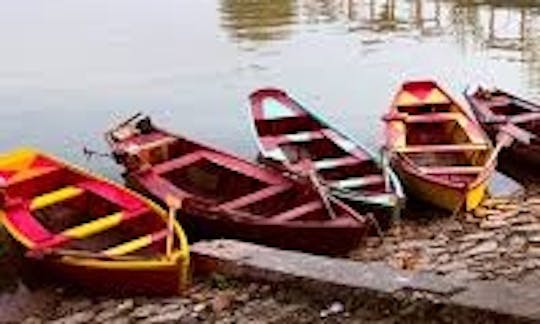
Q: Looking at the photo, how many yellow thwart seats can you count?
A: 3